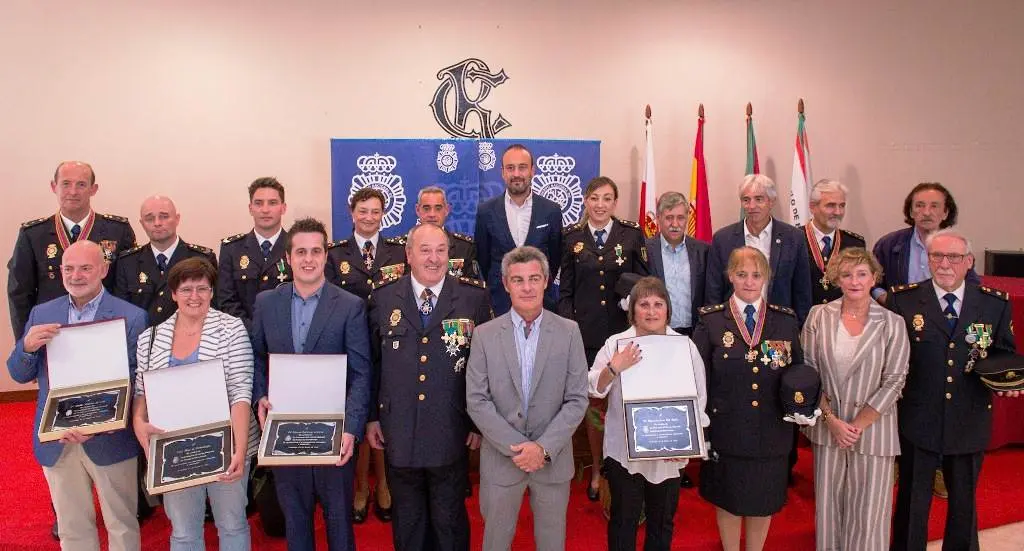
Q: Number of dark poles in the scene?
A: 4